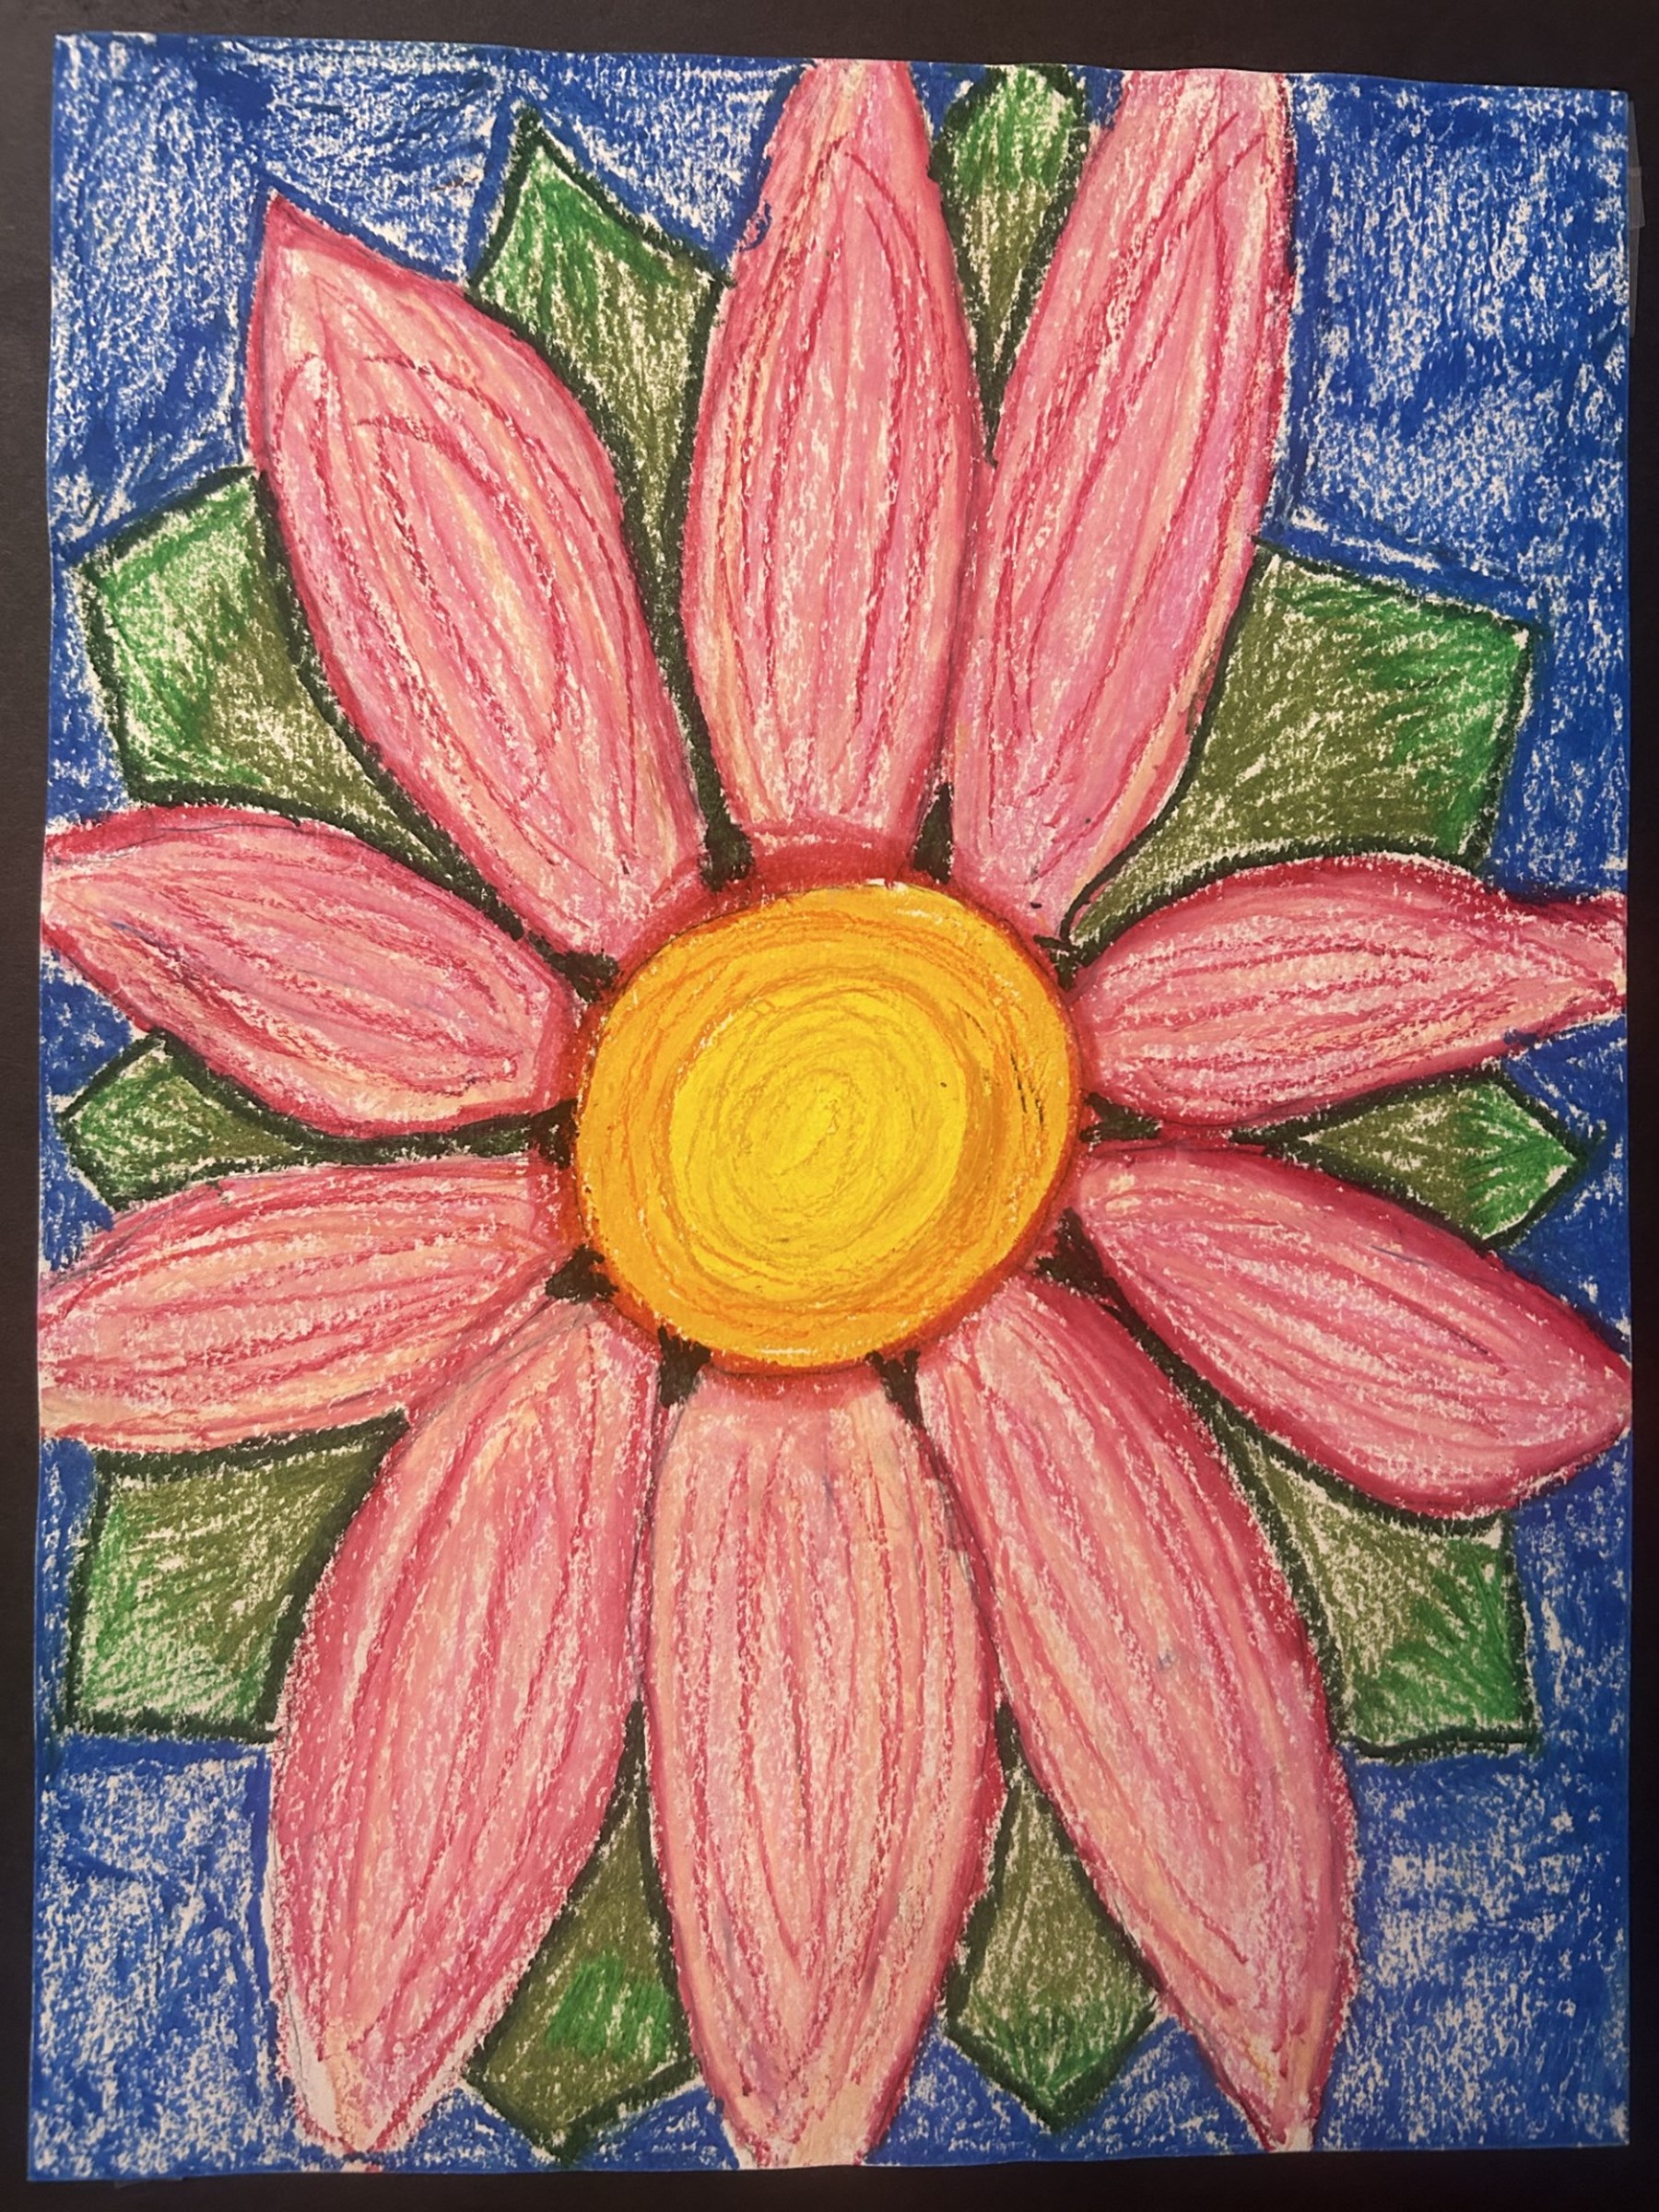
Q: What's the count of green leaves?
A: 10